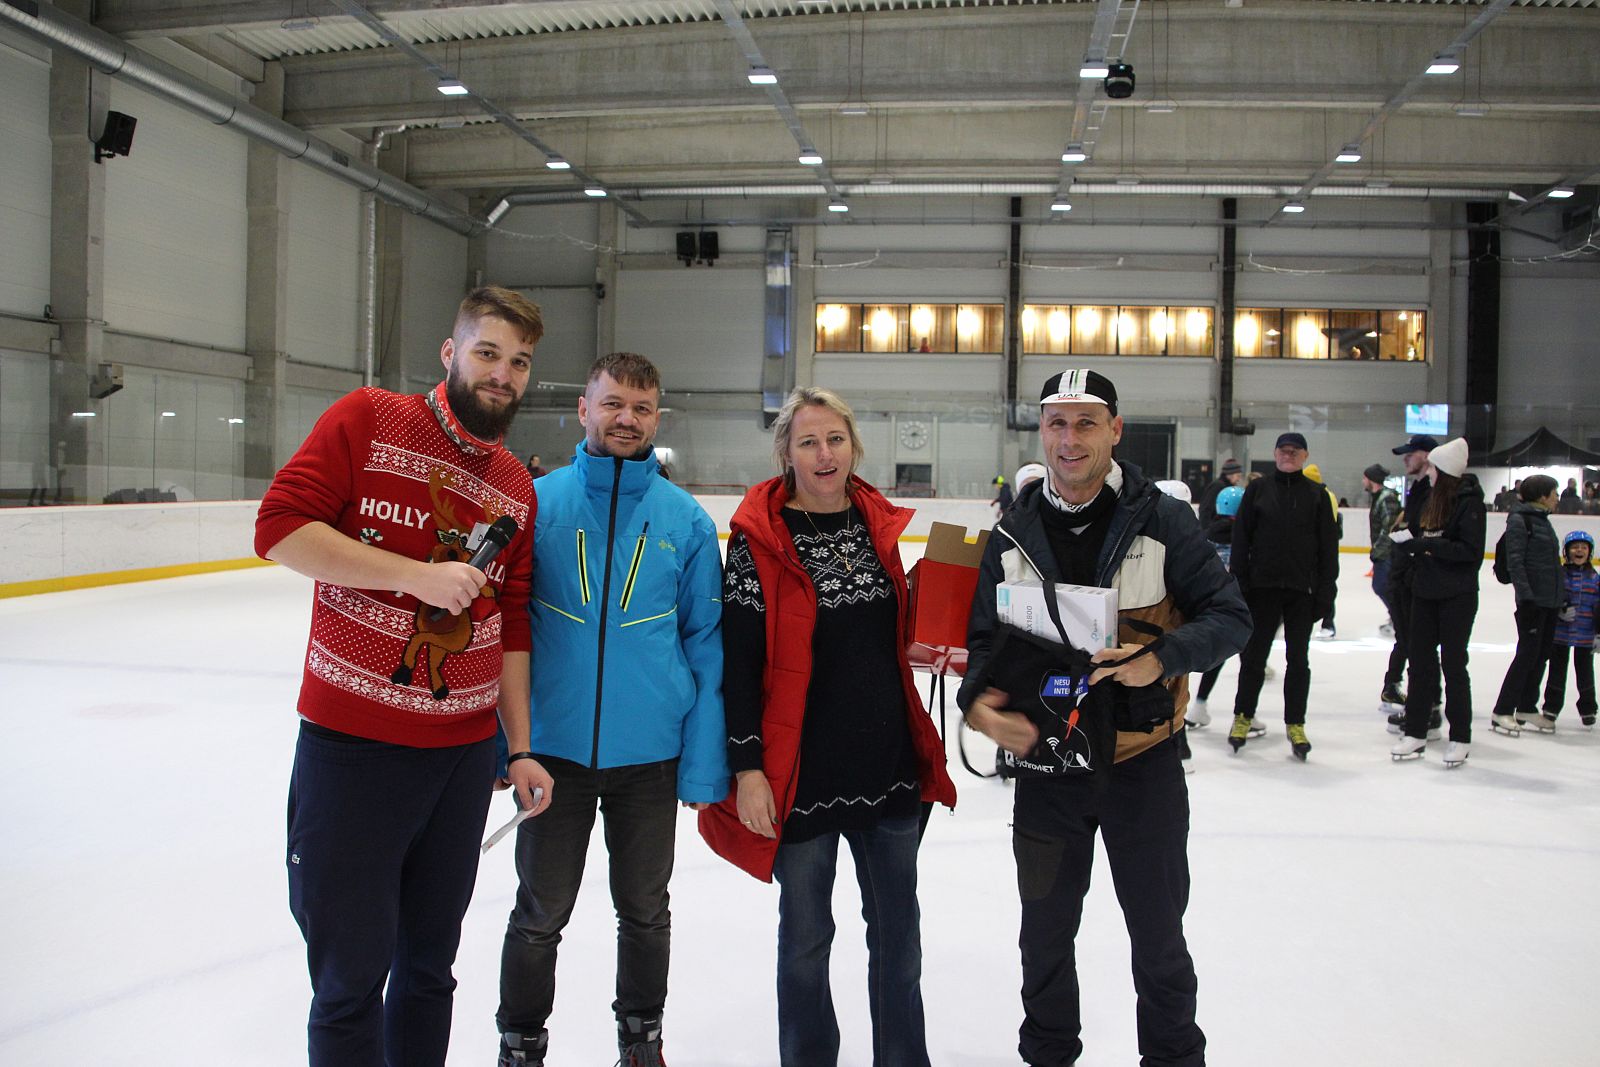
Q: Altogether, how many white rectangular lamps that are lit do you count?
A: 13